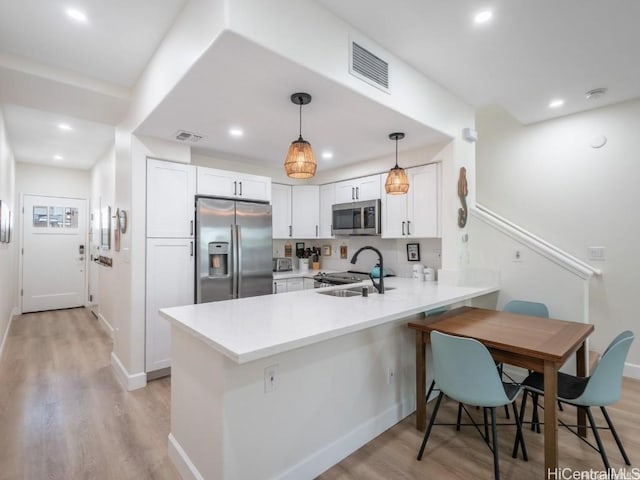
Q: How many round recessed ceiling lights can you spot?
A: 7